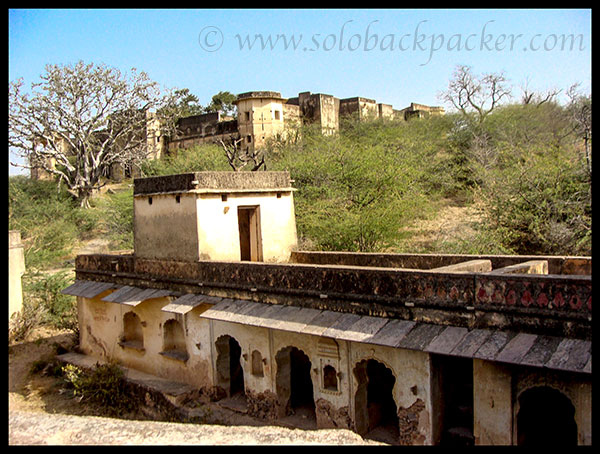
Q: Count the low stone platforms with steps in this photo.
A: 1